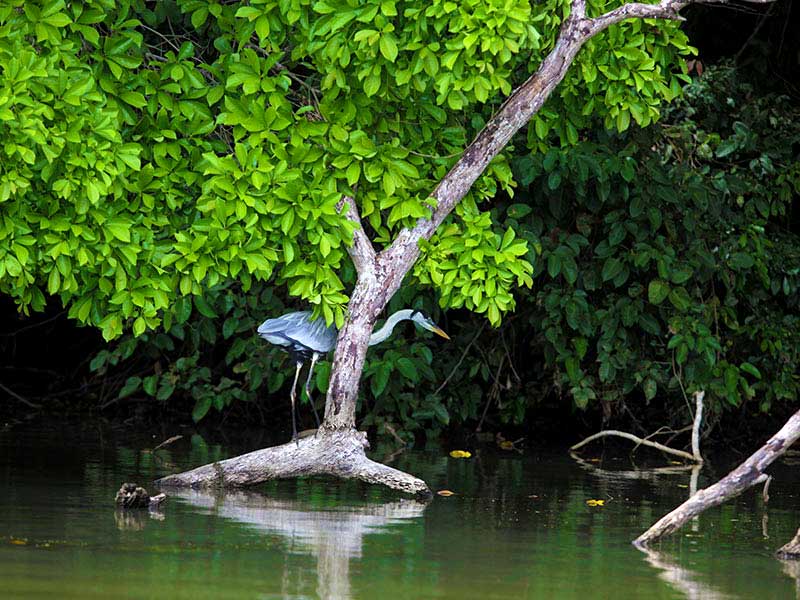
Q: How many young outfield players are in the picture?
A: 0